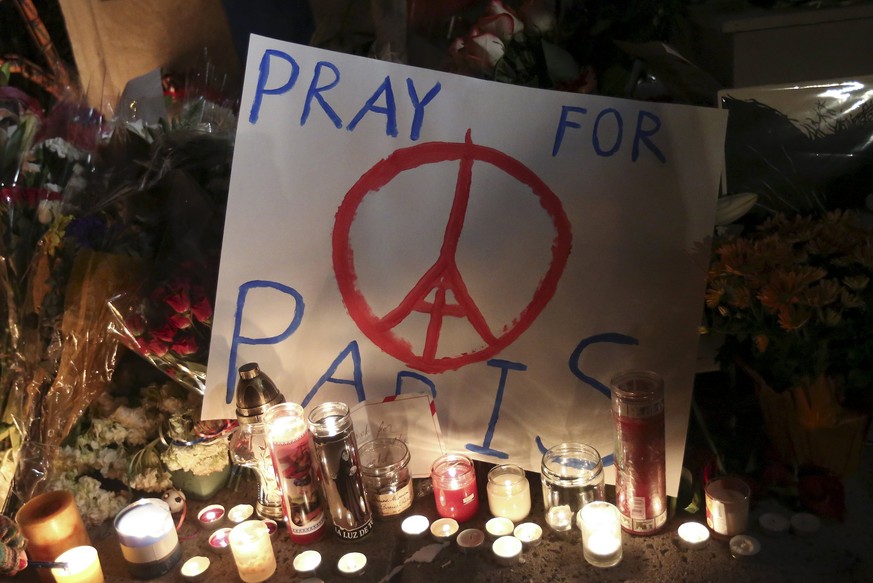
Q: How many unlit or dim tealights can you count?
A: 4